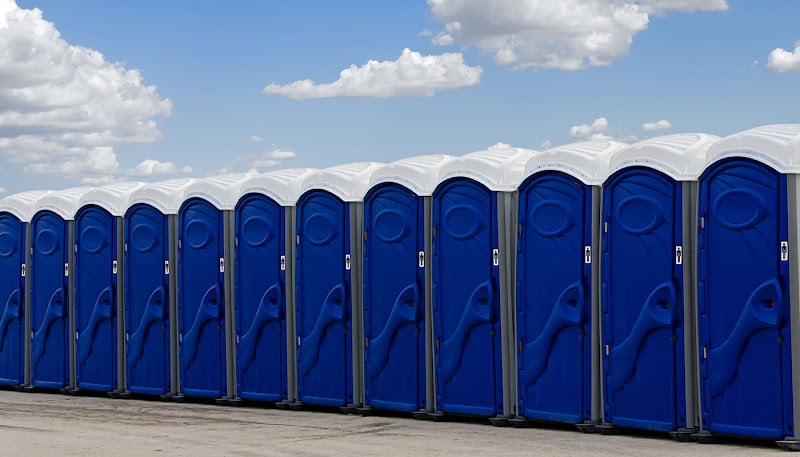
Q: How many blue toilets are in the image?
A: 12